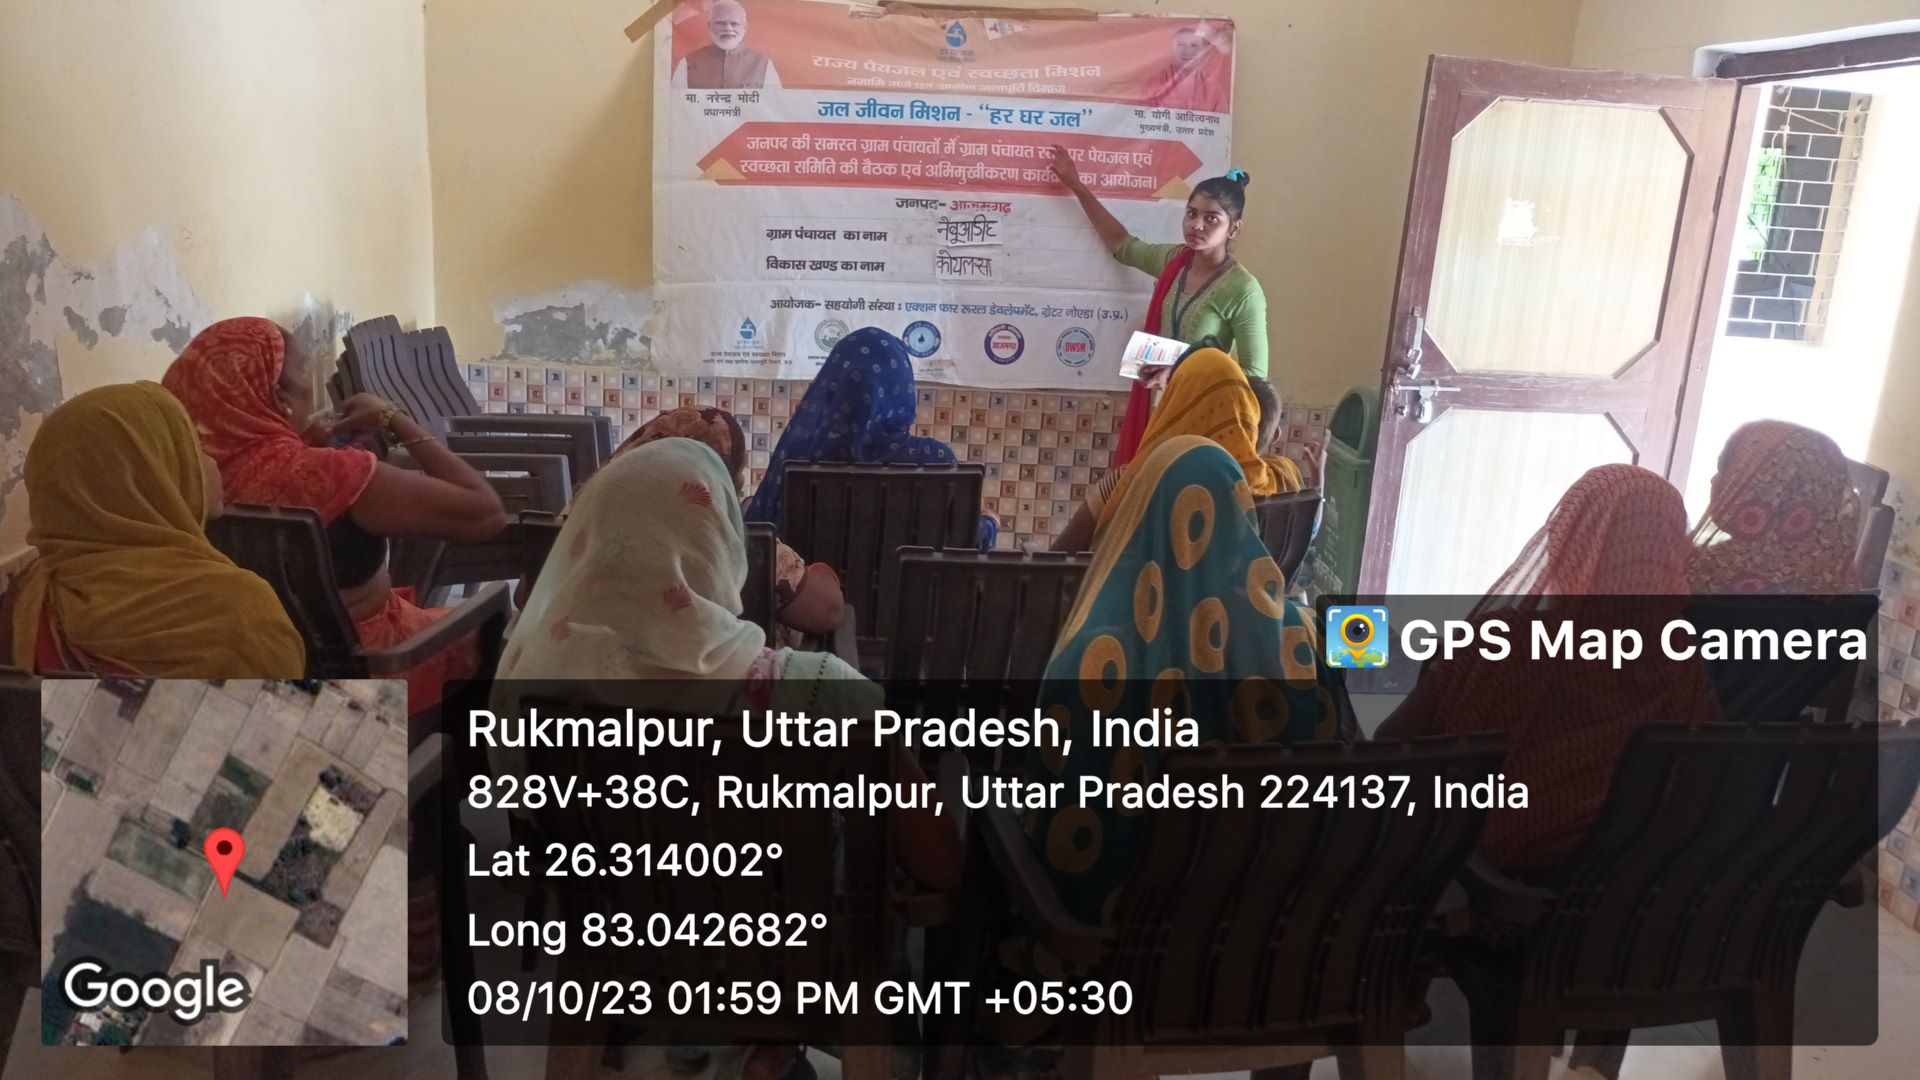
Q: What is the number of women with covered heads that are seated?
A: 9